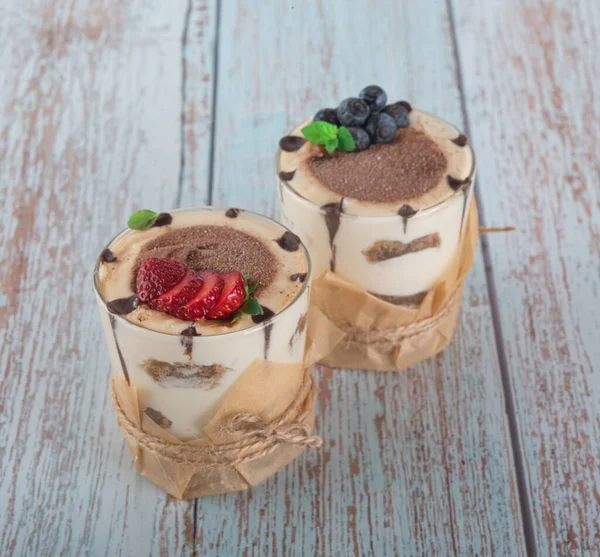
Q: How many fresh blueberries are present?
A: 6